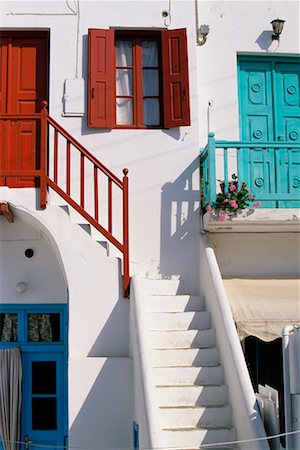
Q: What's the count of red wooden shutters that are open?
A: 2